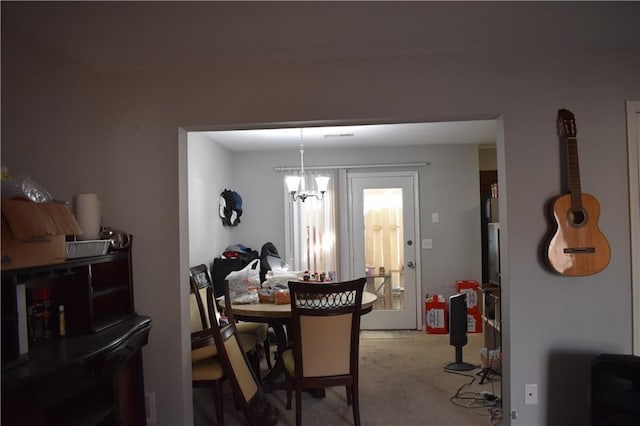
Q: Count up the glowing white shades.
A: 2